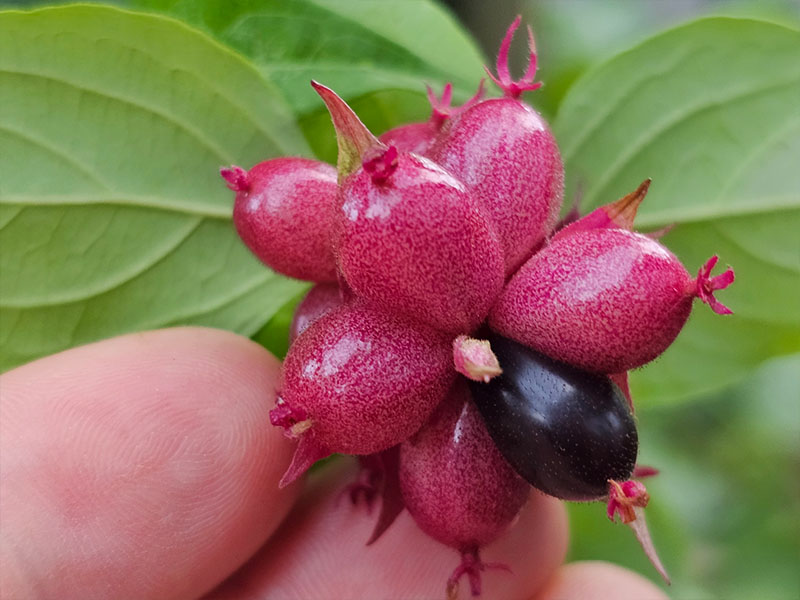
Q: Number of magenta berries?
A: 8